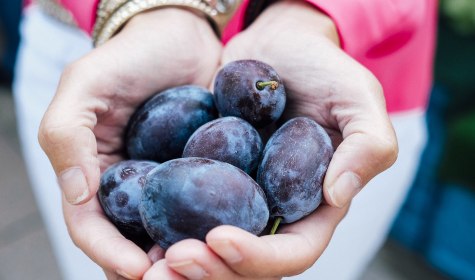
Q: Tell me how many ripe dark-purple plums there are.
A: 6